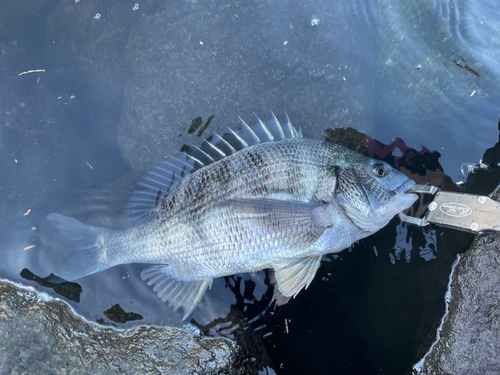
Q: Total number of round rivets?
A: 3